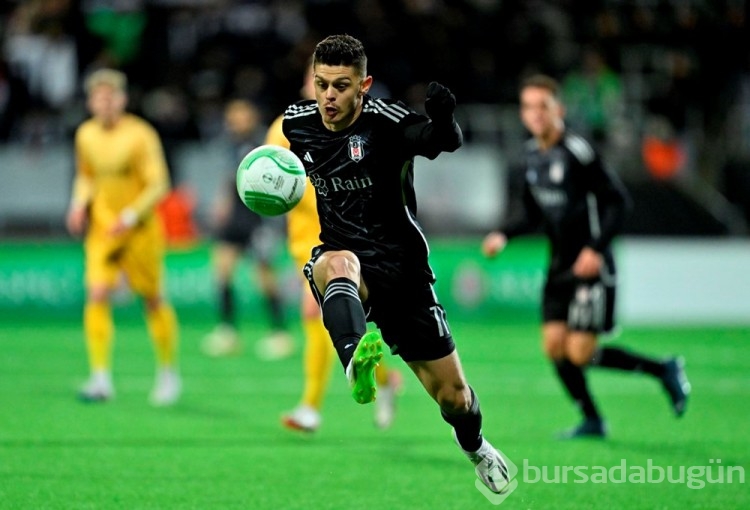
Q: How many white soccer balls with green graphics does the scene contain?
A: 1